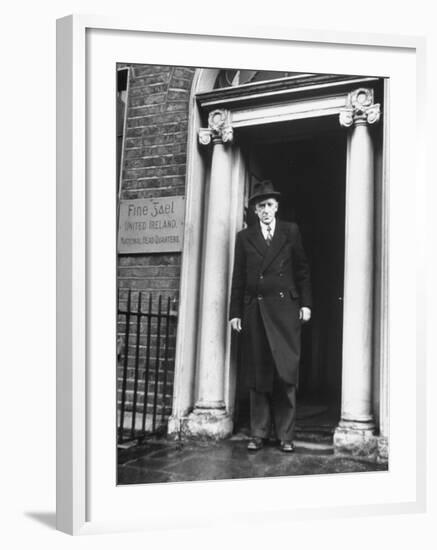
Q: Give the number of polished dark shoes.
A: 2